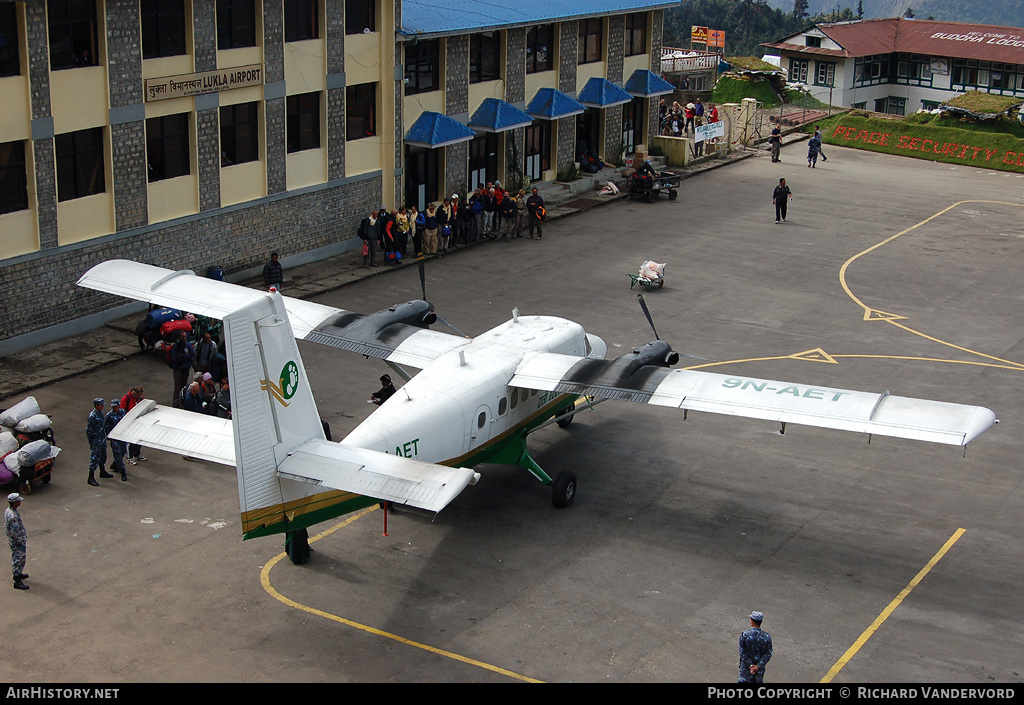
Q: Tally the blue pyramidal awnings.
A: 5